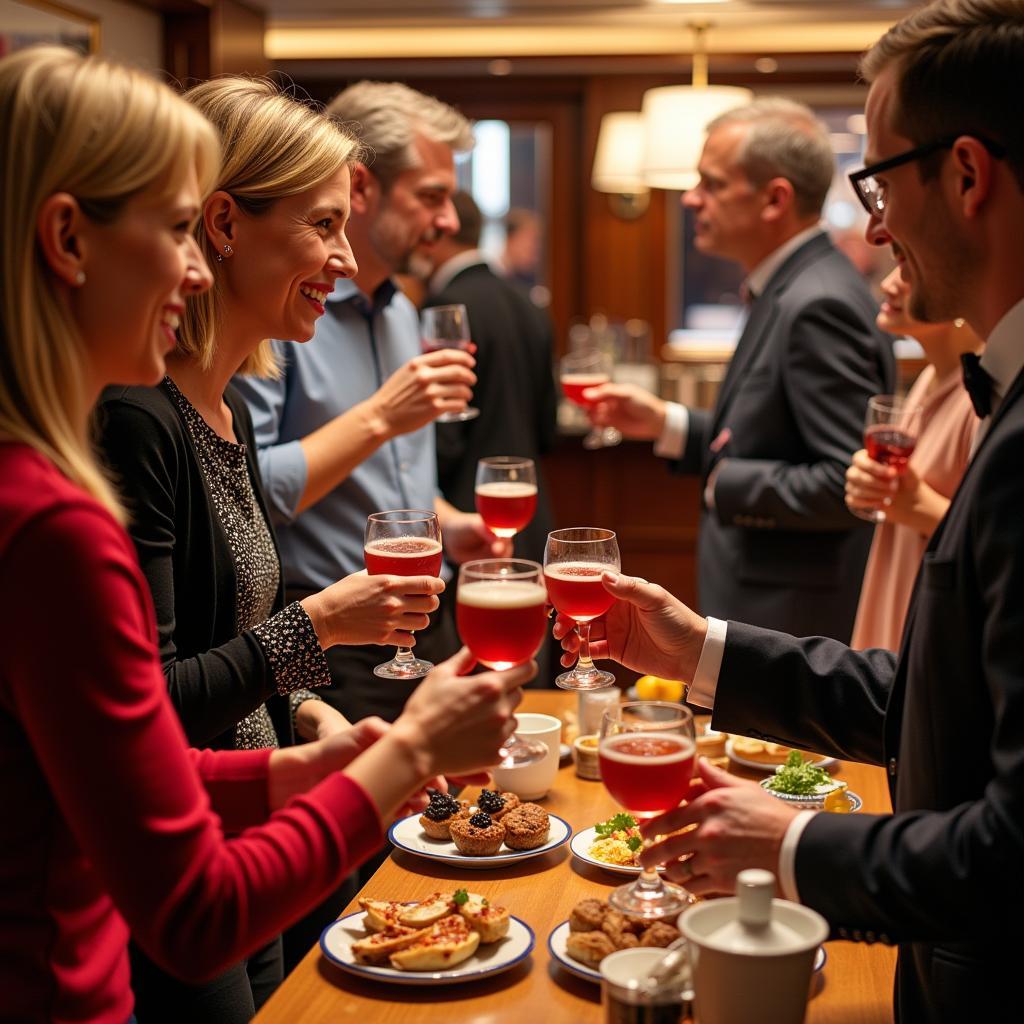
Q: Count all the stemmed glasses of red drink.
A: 8